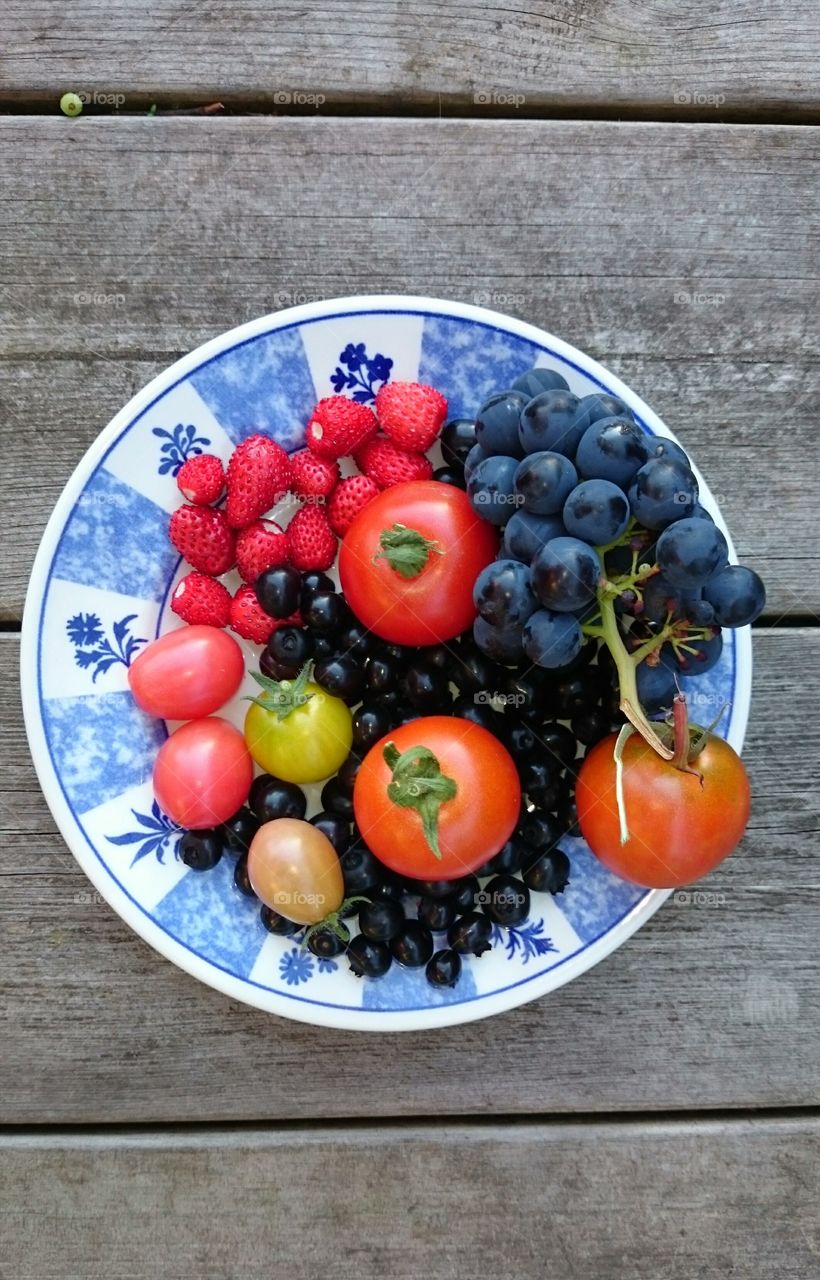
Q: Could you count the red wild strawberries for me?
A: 12